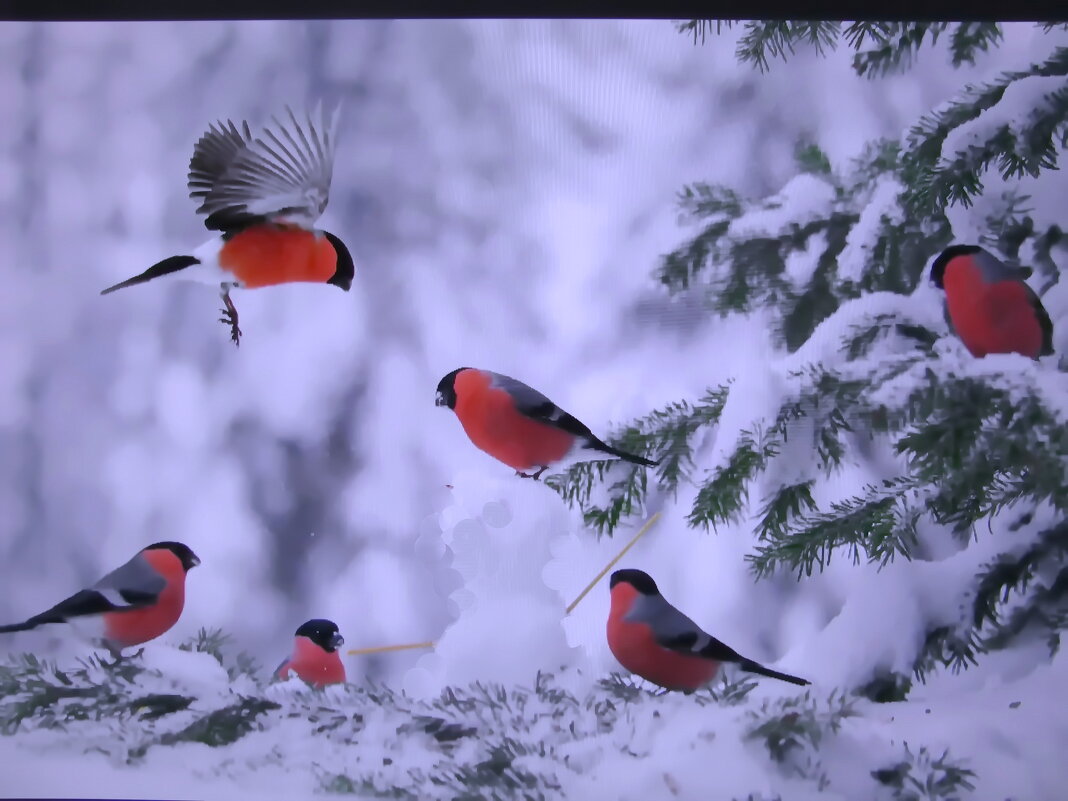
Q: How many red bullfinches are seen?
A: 6